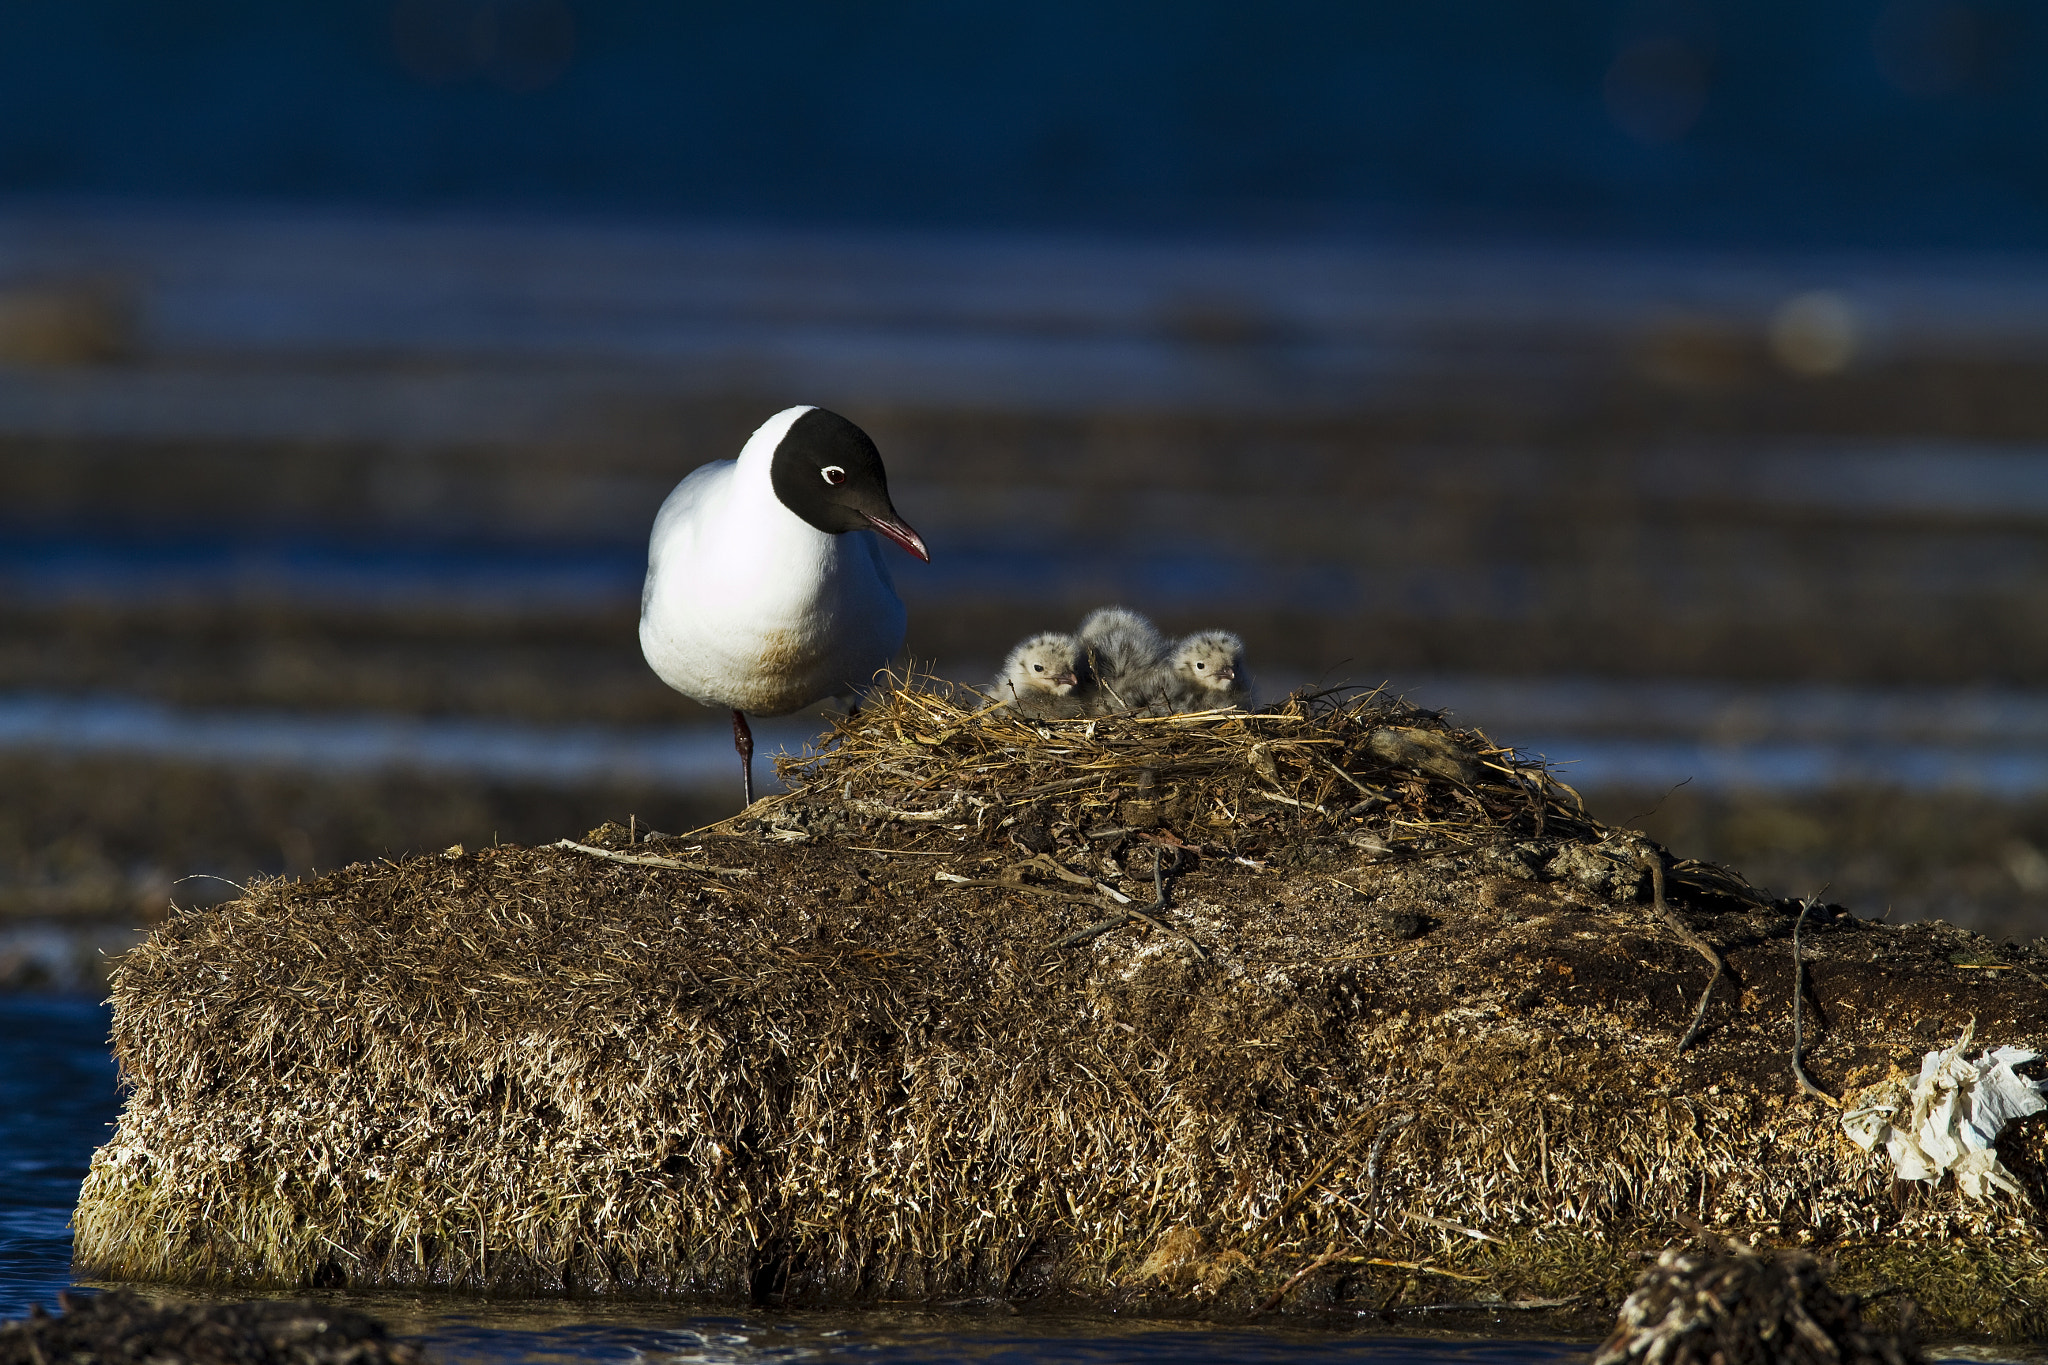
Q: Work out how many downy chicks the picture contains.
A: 3